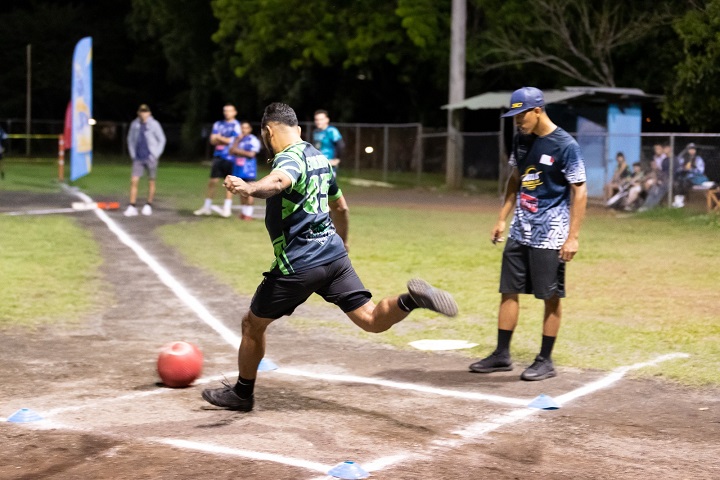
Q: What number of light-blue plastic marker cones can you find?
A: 4